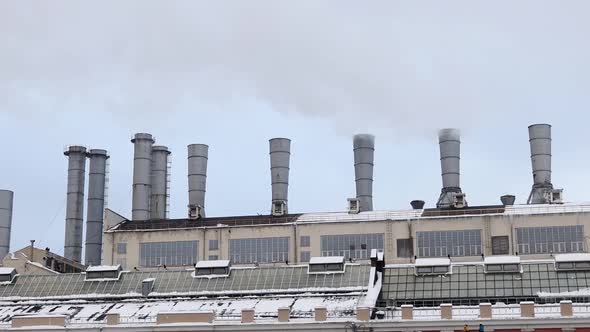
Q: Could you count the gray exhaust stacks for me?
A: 10